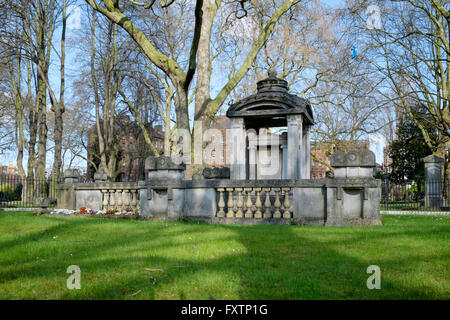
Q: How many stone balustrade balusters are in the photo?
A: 13